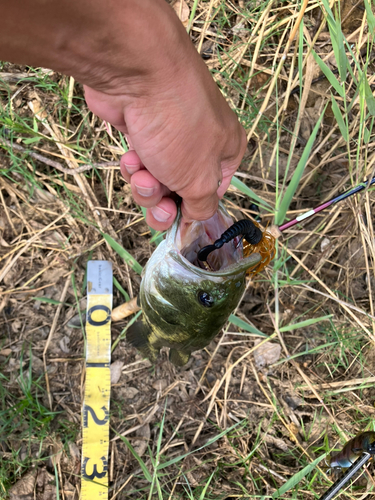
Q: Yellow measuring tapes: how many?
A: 1